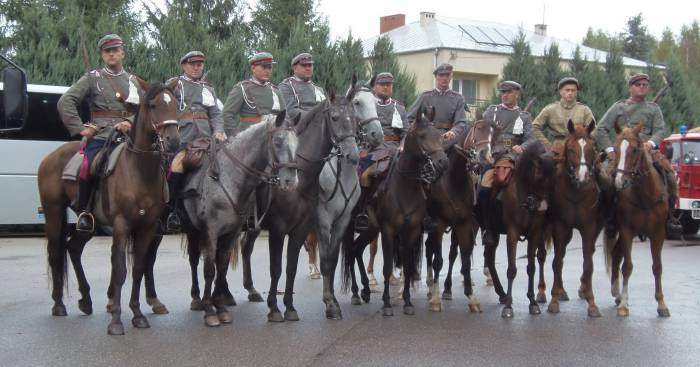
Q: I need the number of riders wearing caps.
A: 9